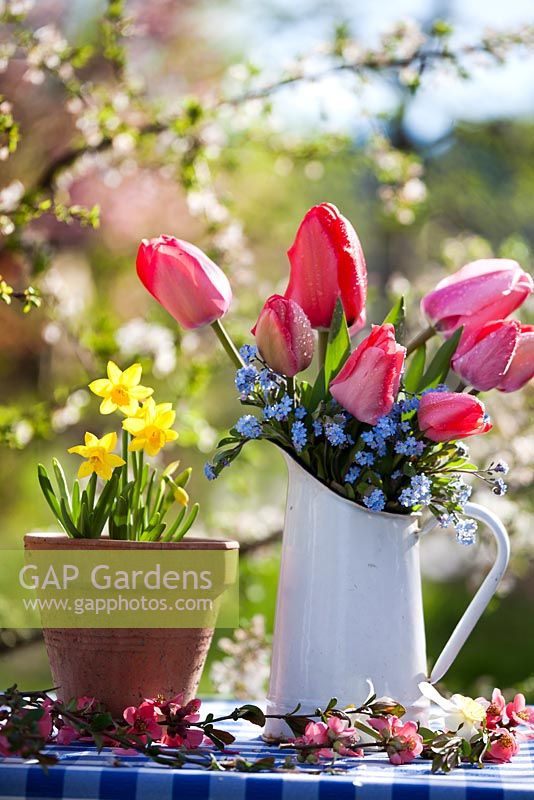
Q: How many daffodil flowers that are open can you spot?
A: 3